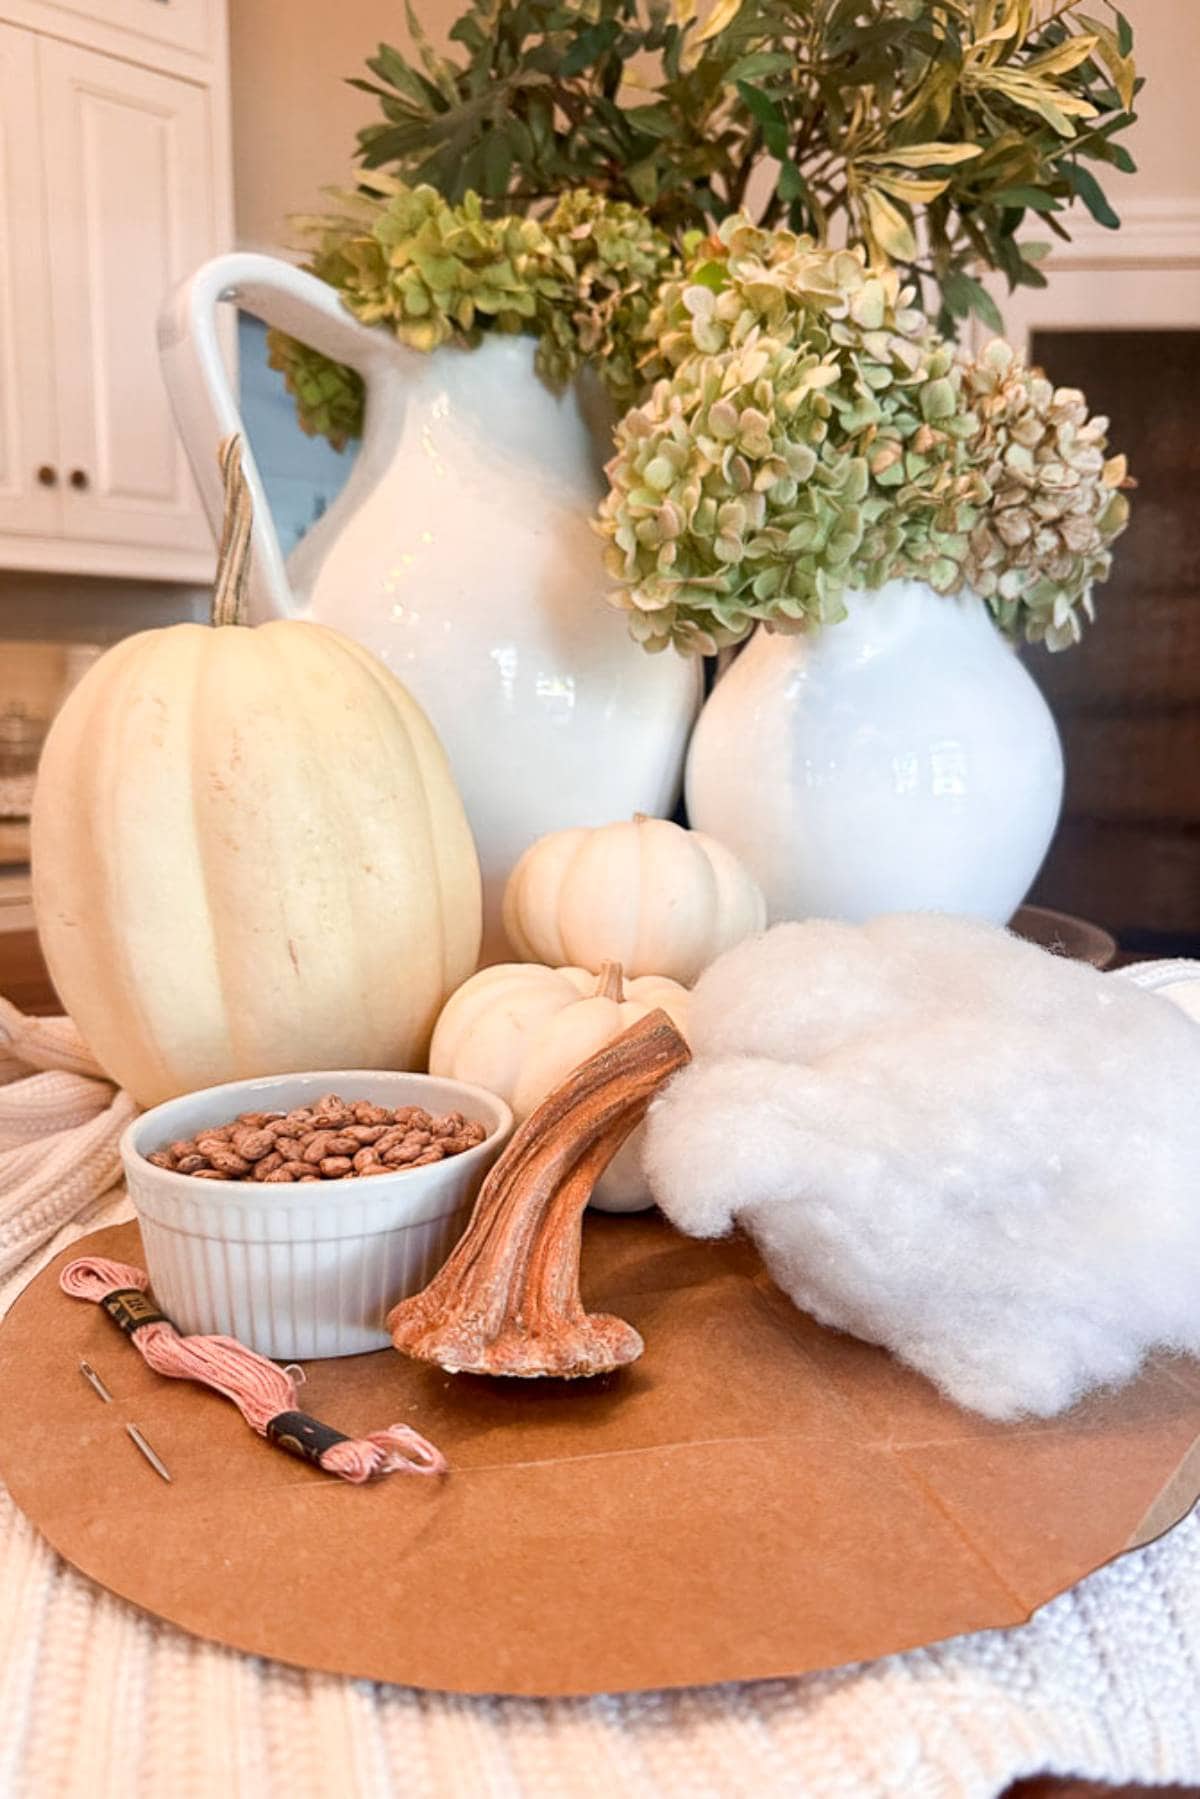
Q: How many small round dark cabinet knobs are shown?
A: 2